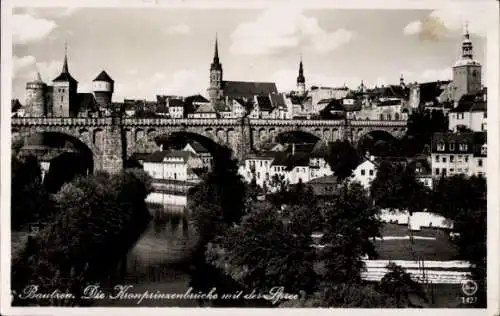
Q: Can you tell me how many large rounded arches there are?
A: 4